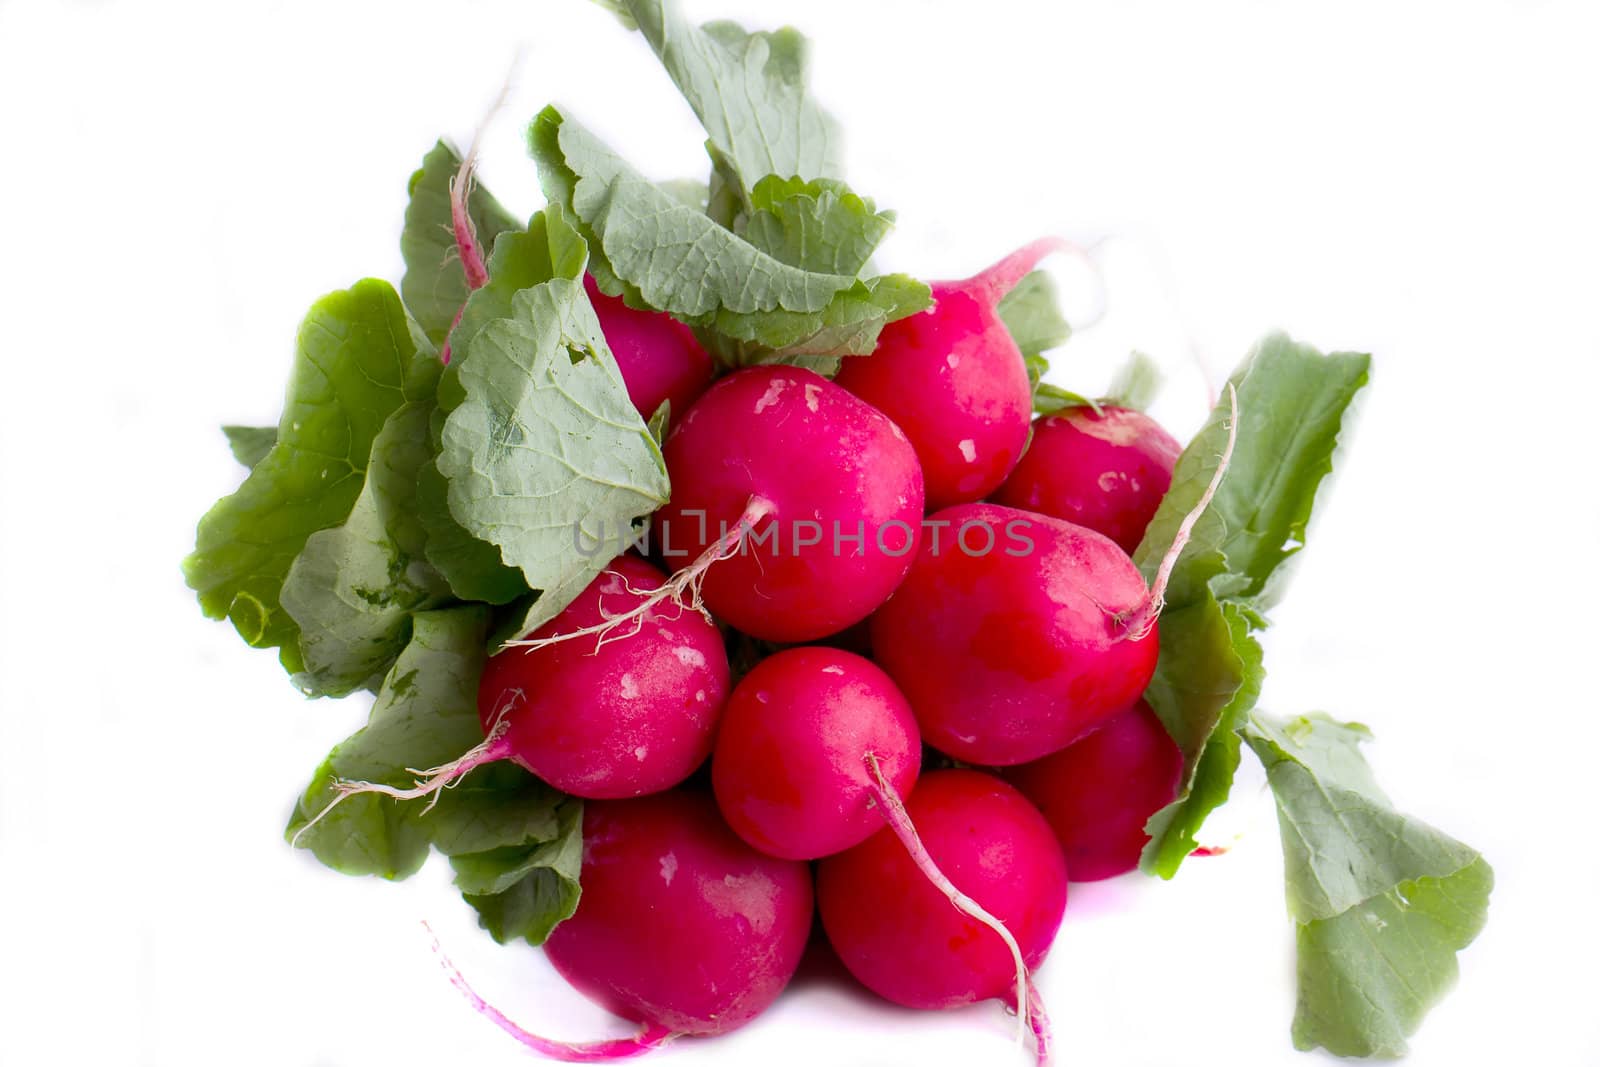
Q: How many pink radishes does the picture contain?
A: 10